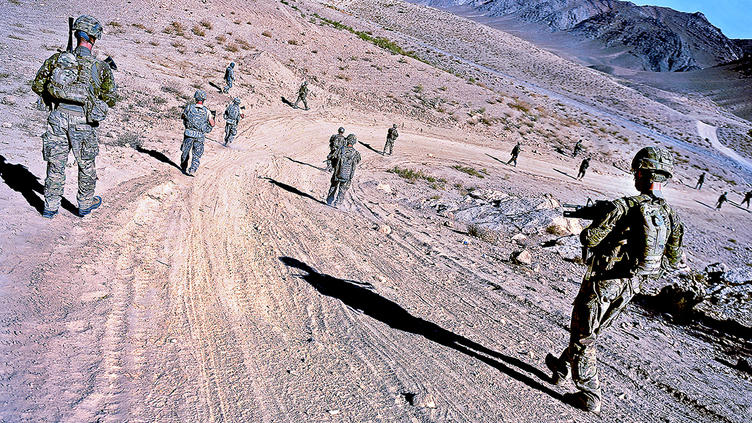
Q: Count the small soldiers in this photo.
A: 13